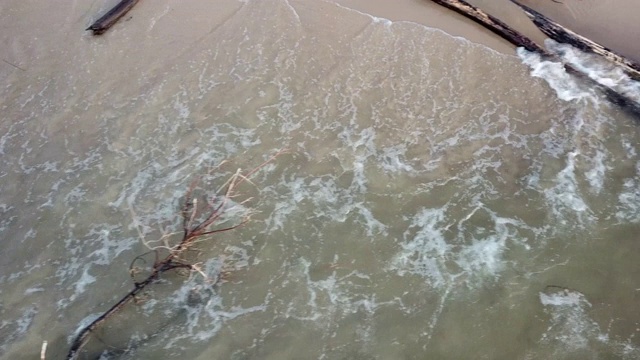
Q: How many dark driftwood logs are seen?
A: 3